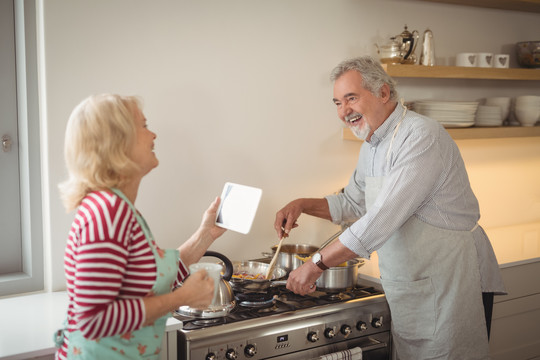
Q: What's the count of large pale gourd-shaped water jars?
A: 0